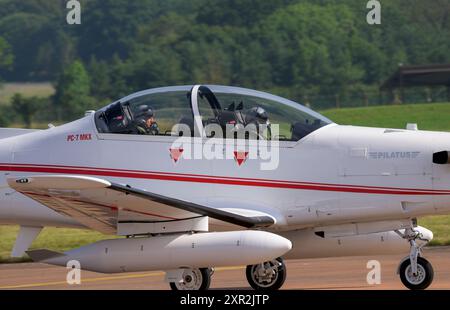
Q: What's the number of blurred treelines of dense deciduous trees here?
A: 1